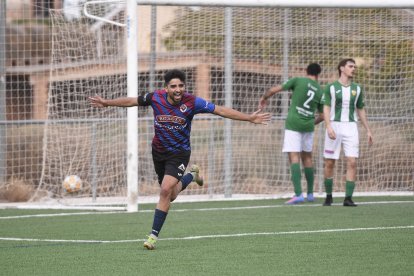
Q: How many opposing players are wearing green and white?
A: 2